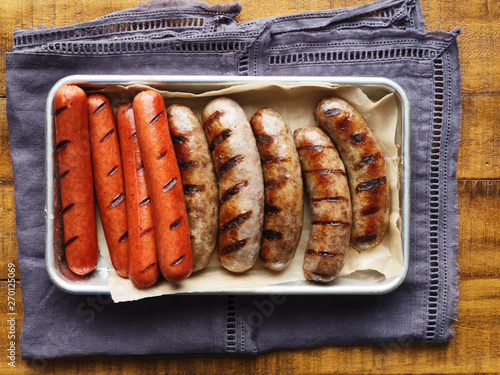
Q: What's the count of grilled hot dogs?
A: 4